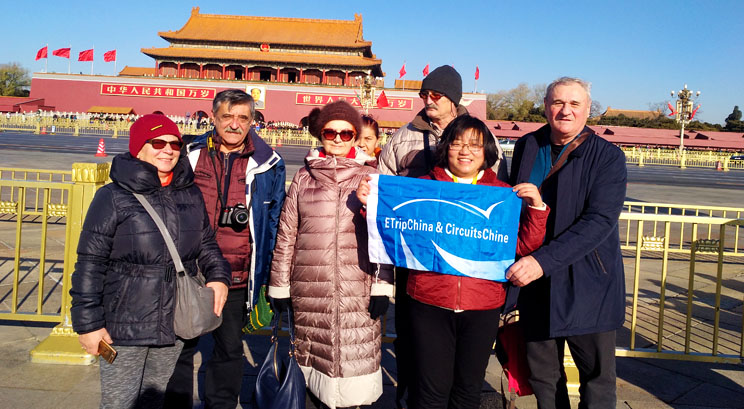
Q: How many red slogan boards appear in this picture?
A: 2